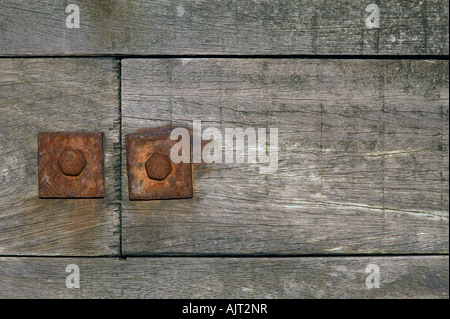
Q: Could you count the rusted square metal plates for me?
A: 2